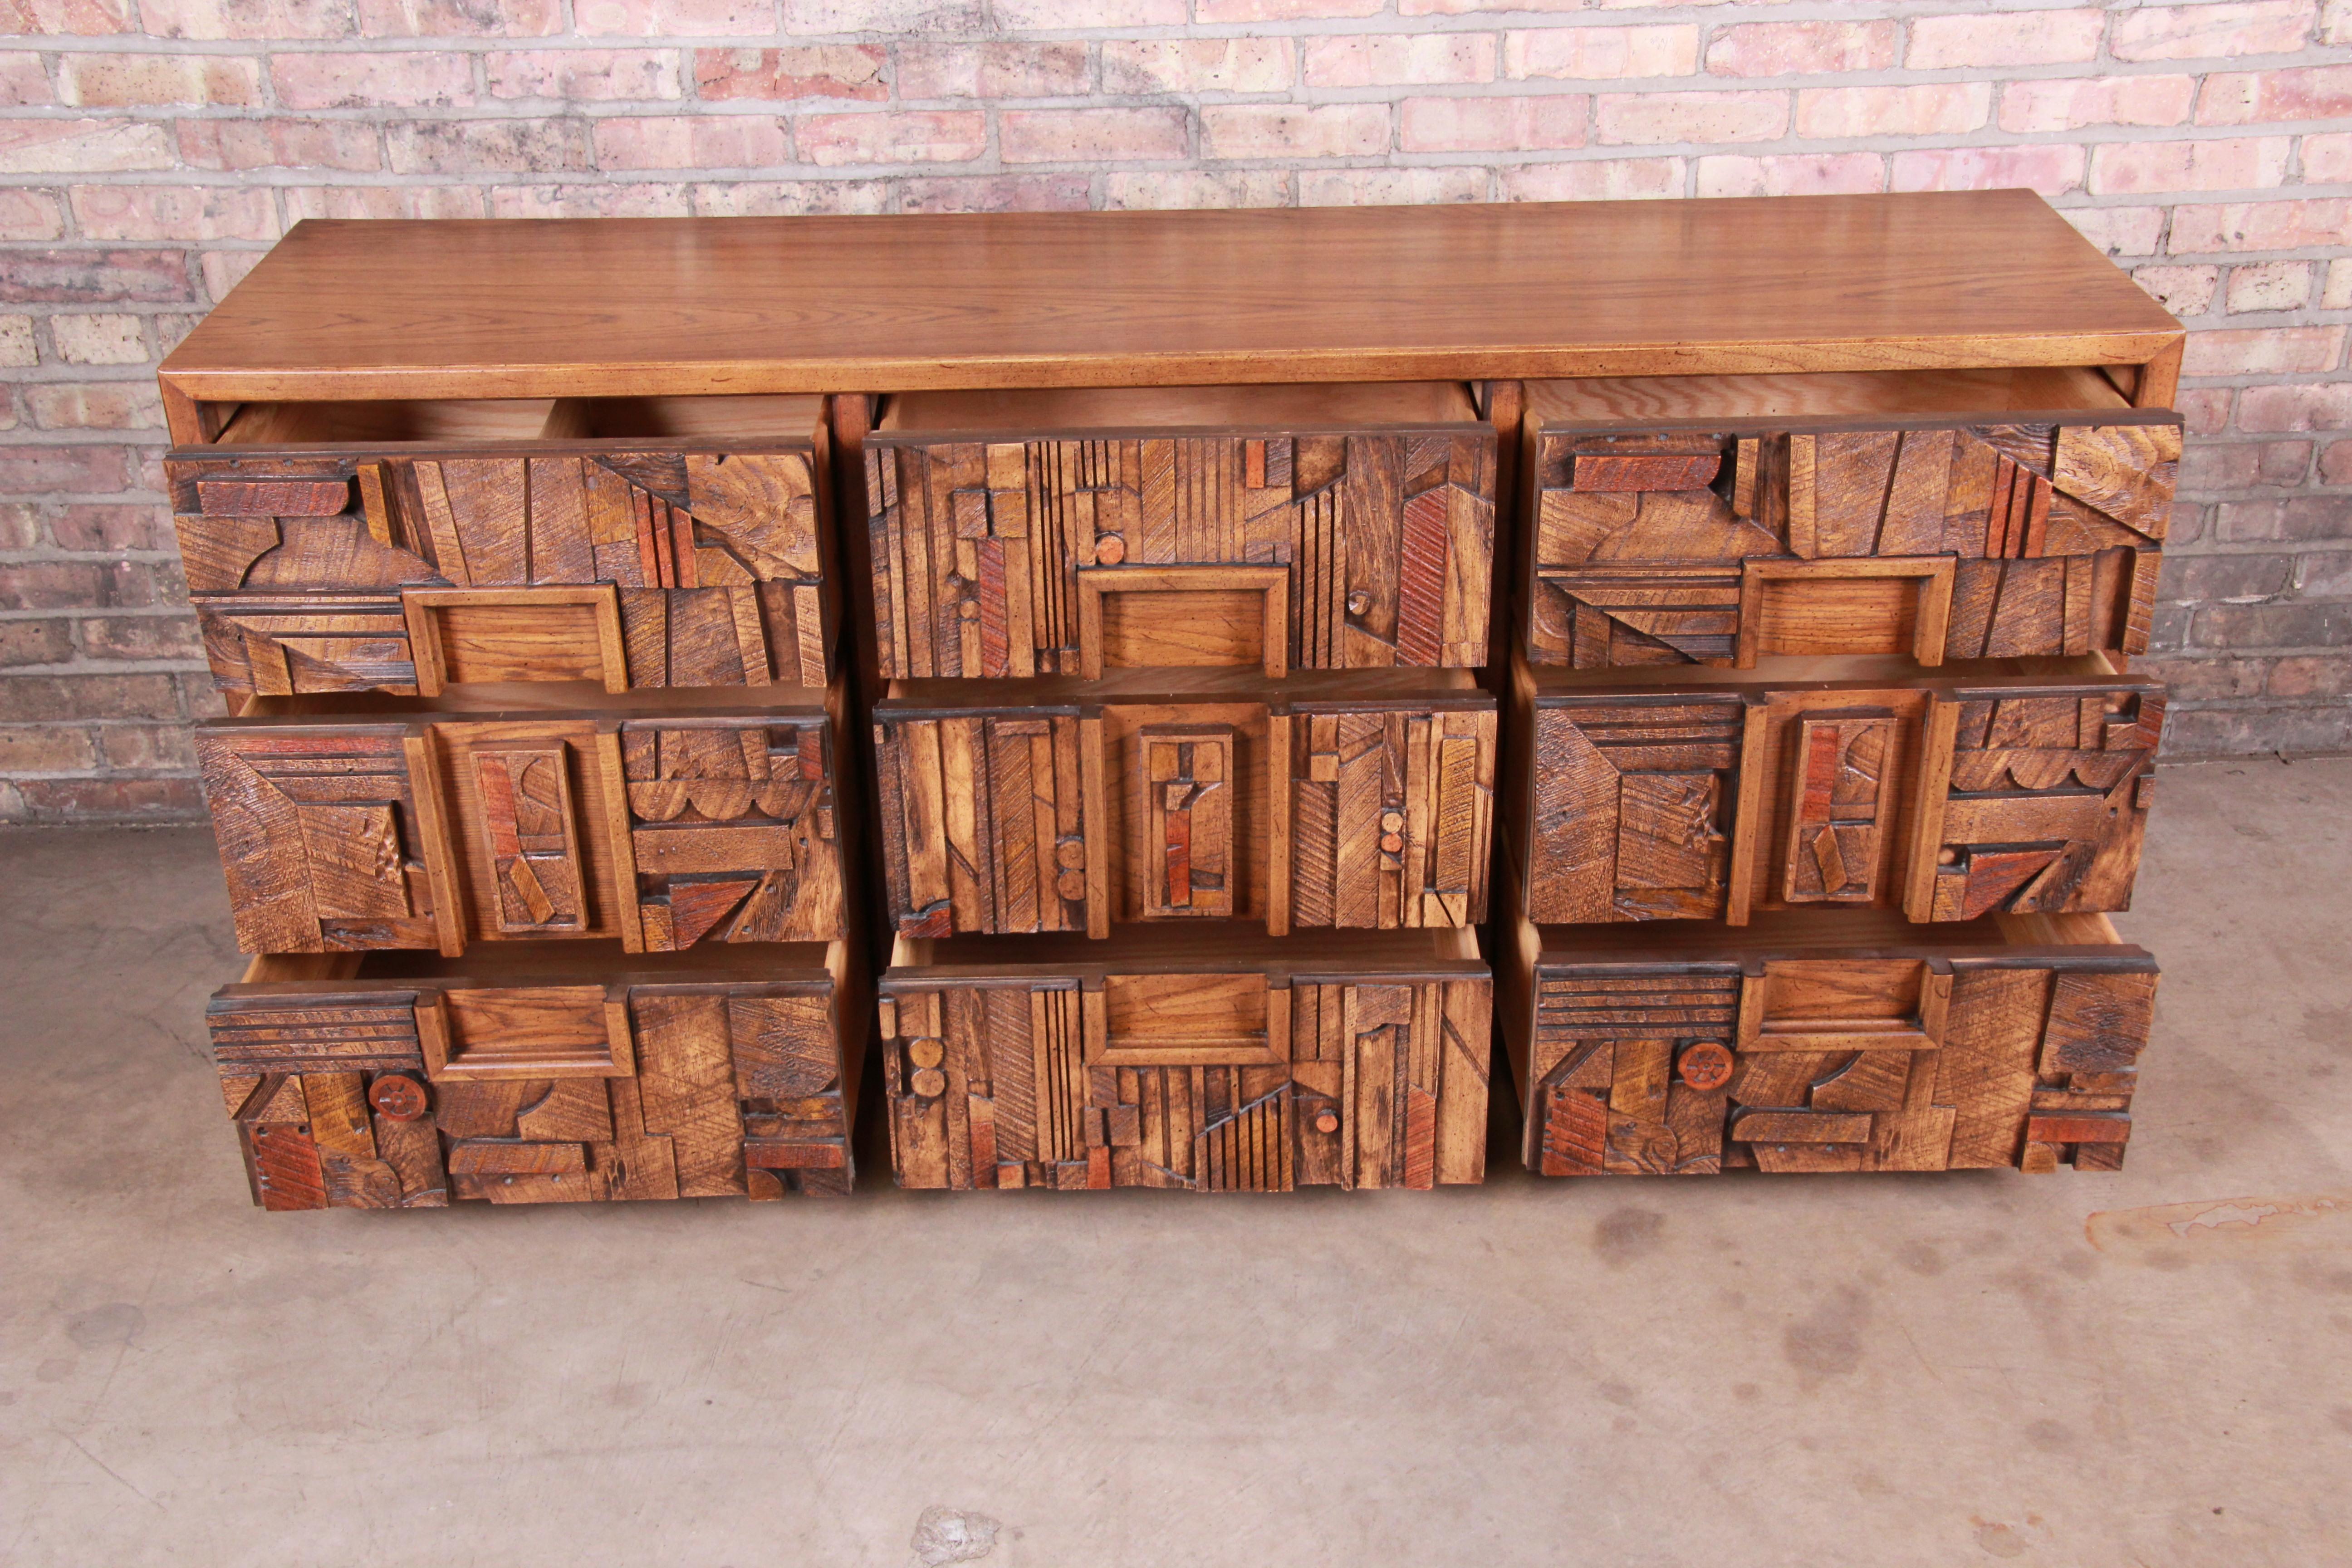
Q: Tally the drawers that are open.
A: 9